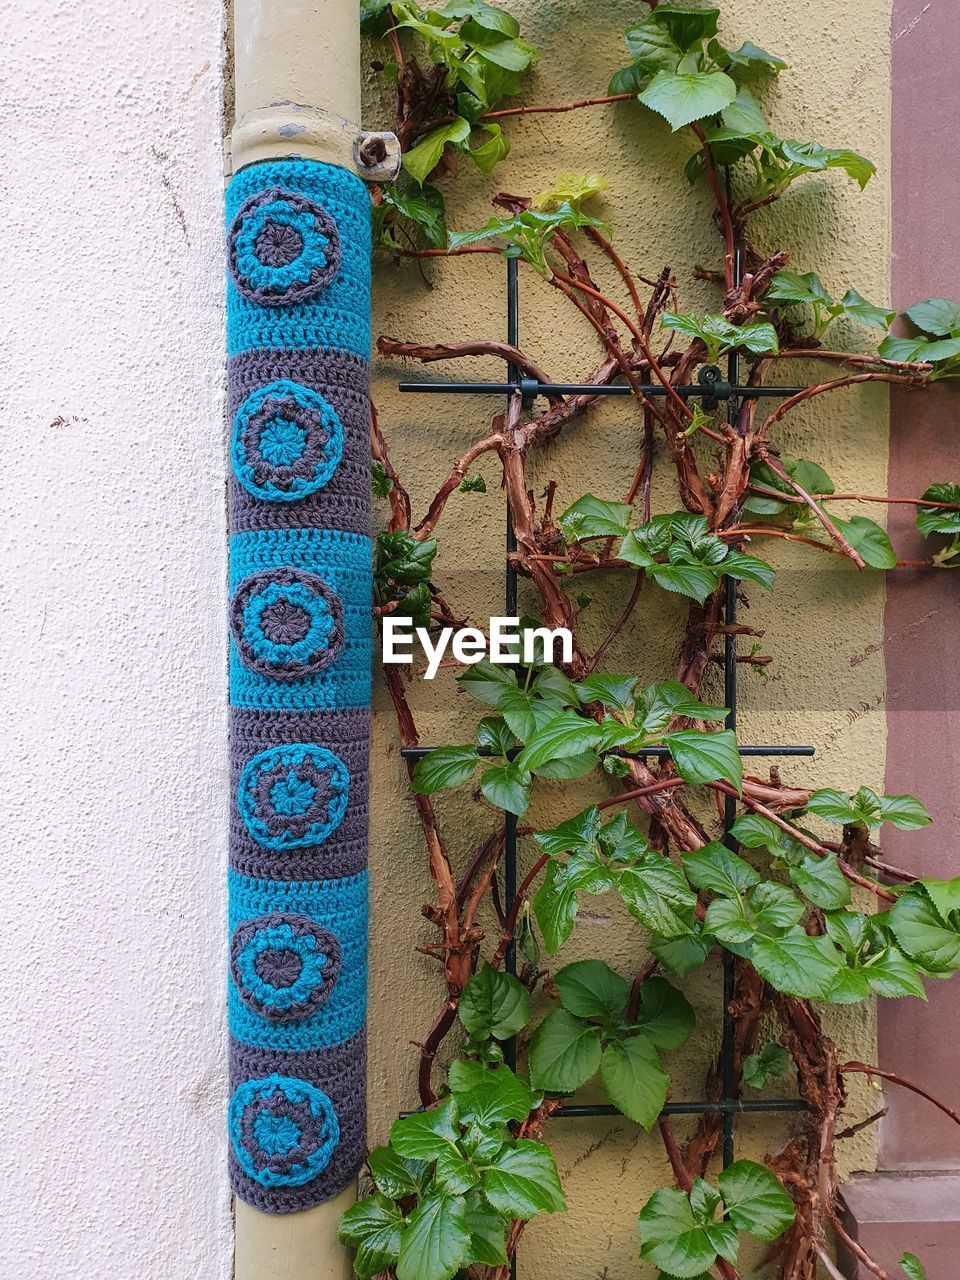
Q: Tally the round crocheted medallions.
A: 6